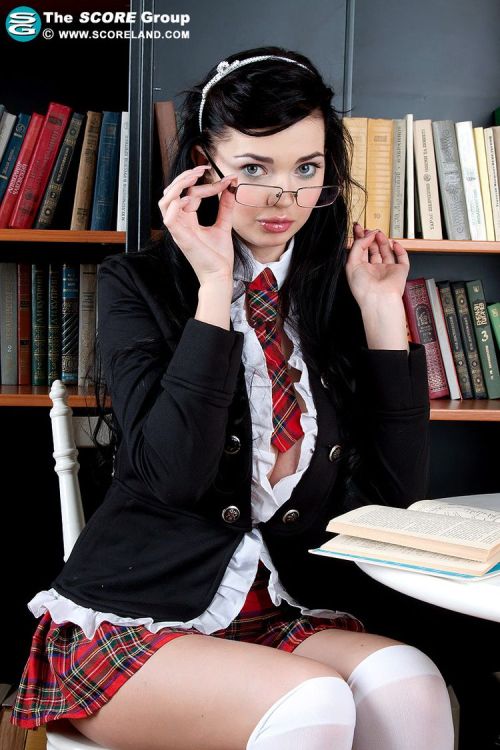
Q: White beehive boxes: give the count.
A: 0